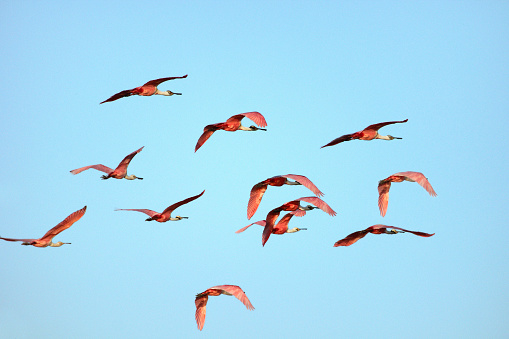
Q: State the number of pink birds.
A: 12